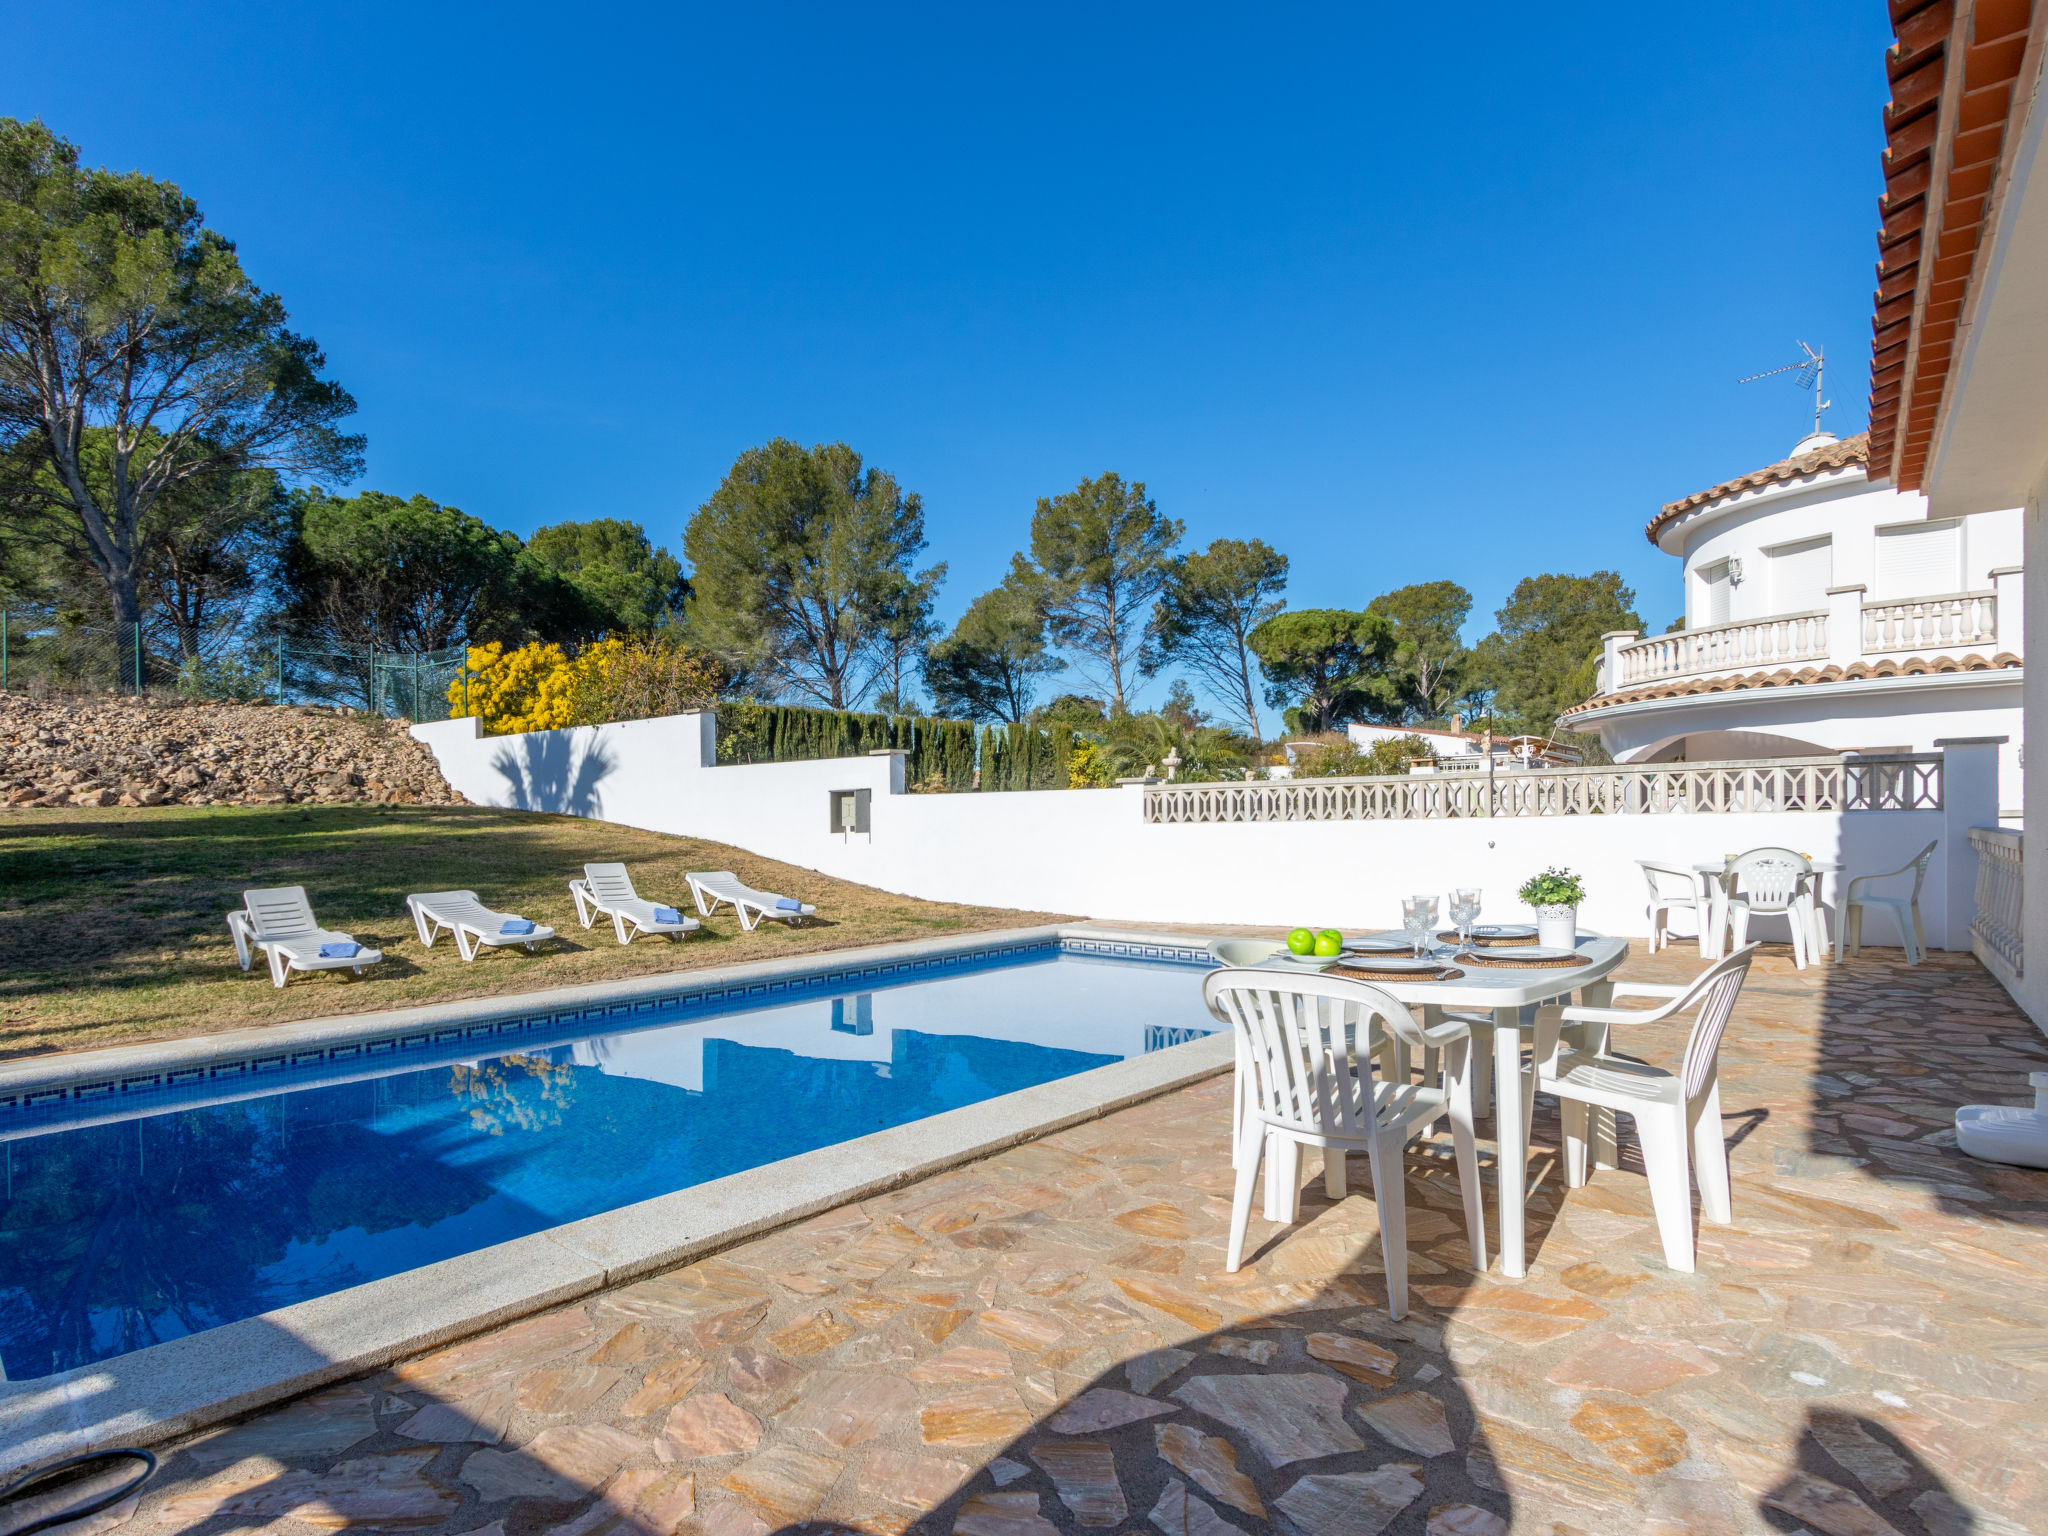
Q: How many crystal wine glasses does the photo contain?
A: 4